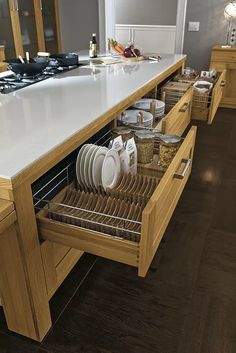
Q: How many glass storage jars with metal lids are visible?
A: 3